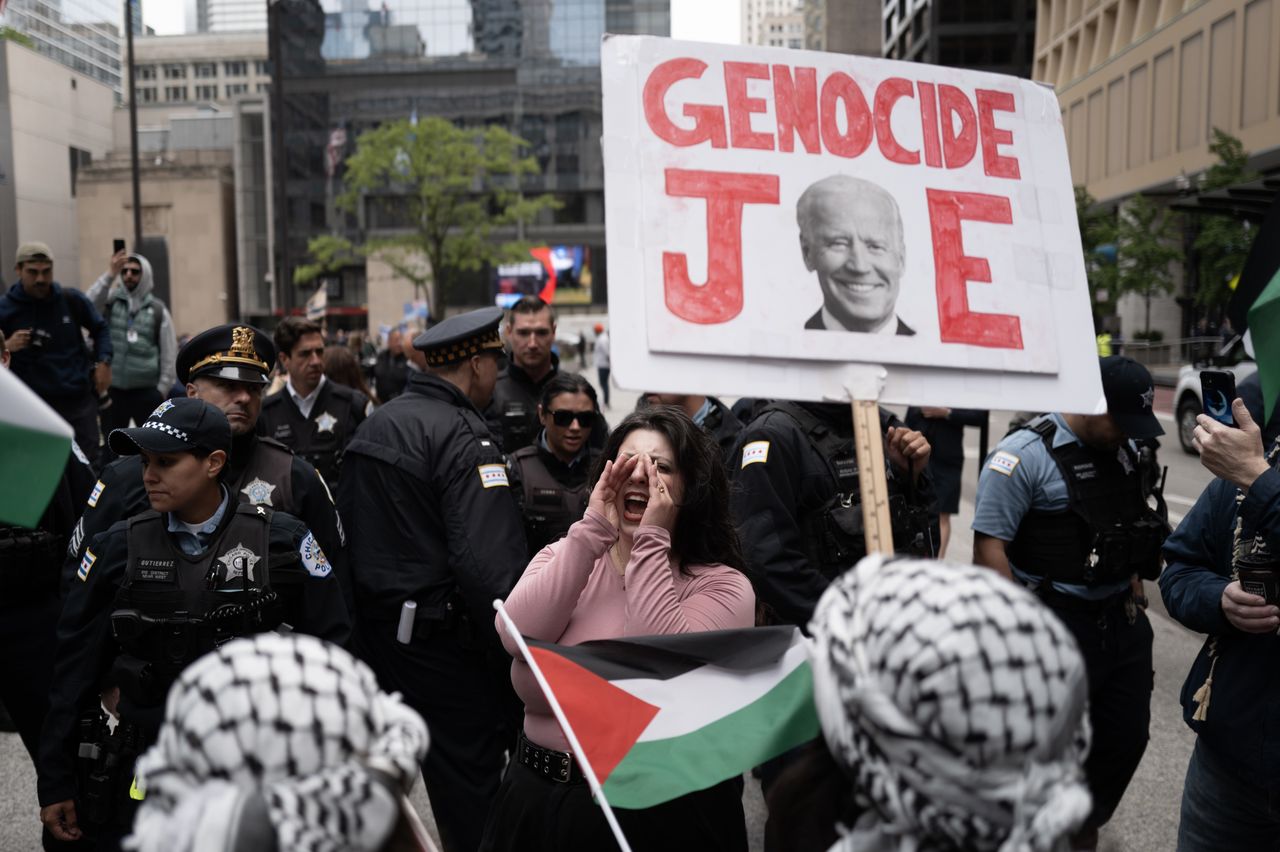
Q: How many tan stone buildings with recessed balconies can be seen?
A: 1